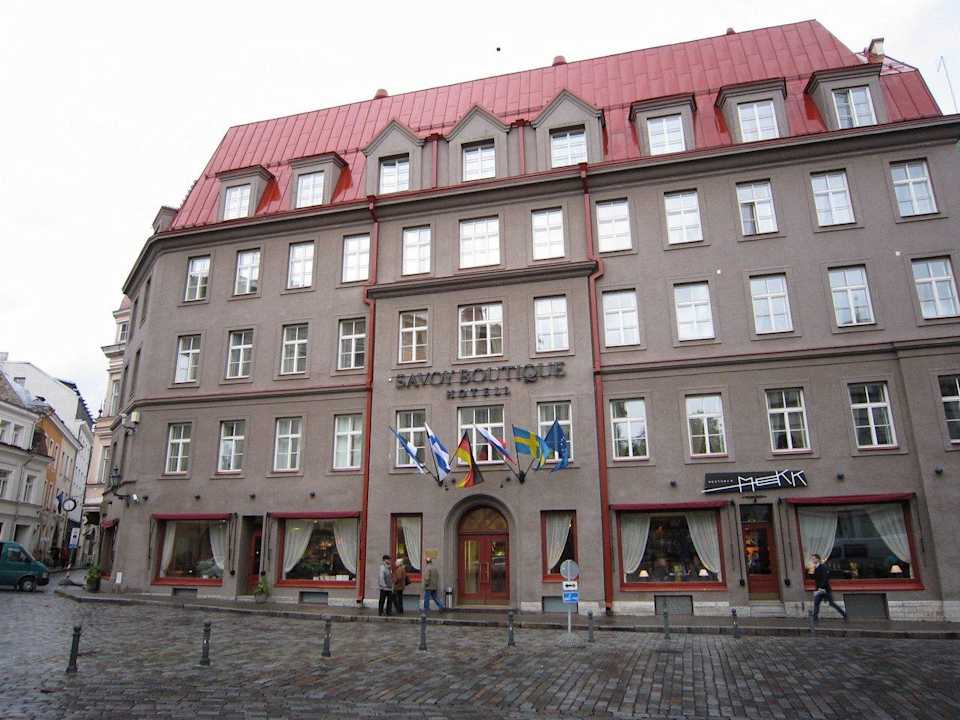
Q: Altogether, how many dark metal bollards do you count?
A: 9